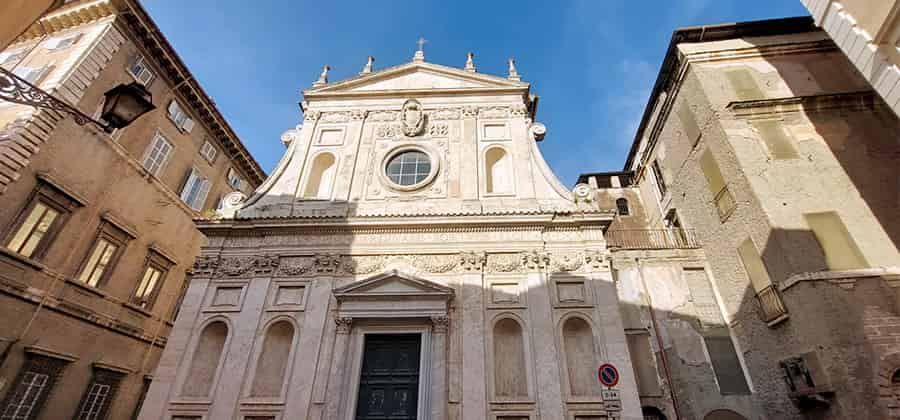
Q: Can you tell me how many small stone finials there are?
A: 4